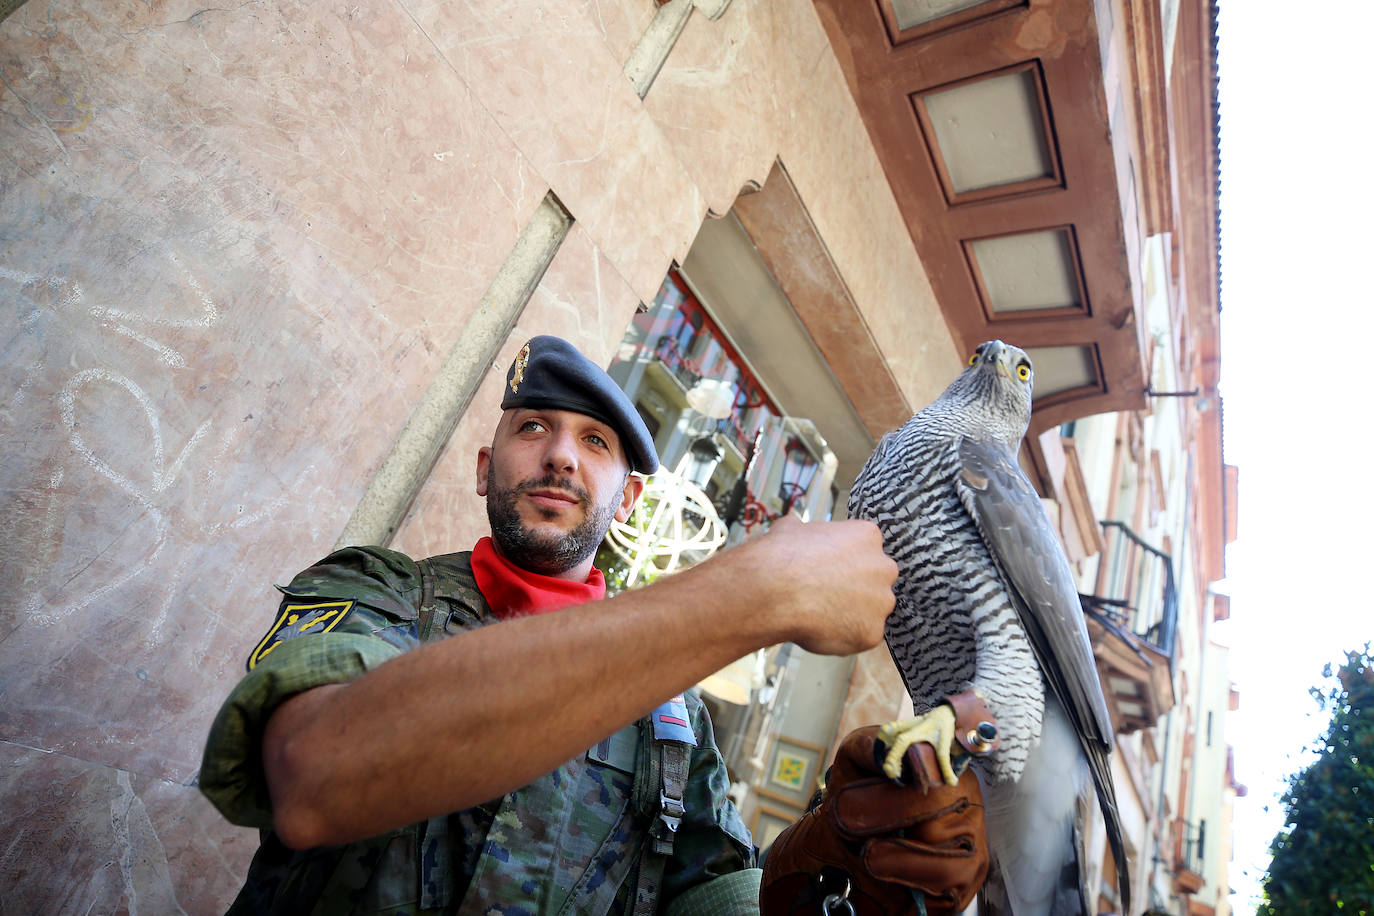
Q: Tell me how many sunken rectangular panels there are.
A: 4